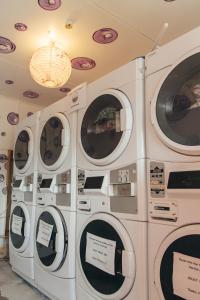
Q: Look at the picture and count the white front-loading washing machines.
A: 8